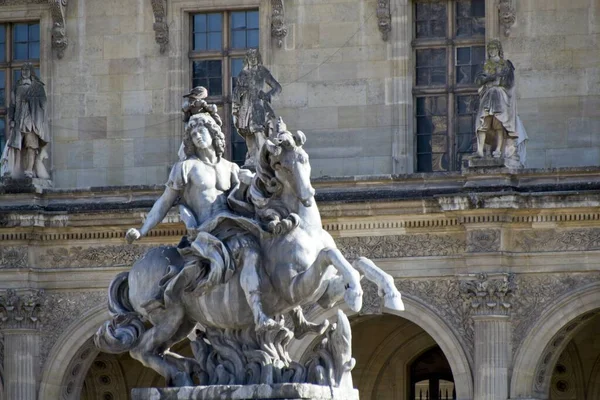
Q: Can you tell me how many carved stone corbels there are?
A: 5